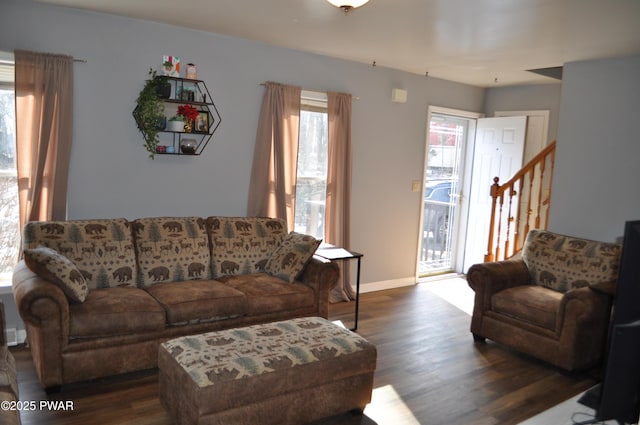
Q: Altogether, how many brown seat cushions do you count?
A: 4